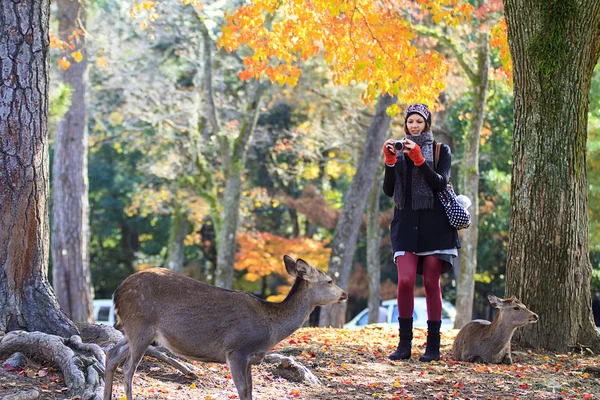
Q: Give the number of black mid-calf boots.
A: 2